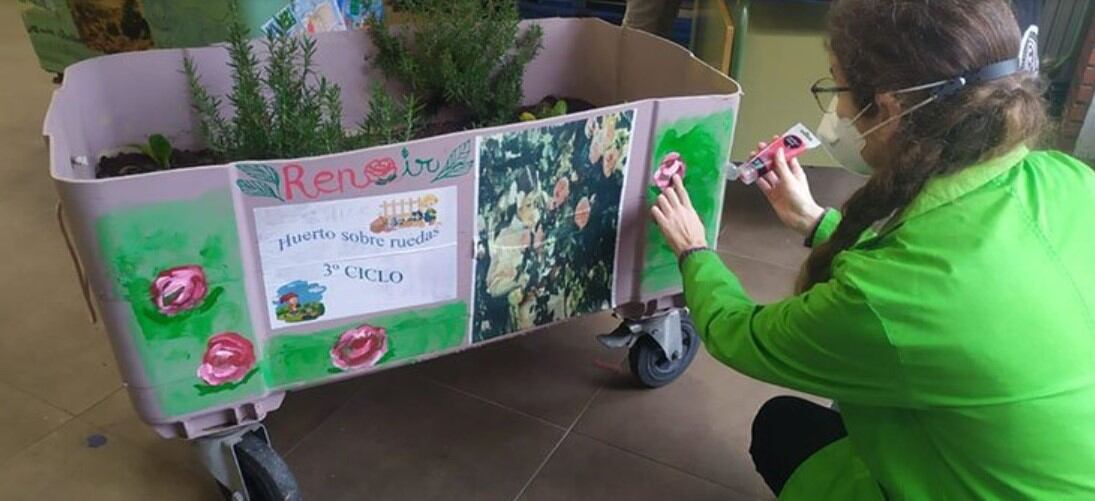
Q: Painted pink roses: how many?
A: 4